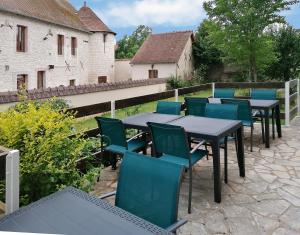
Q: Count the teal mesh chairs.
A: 9